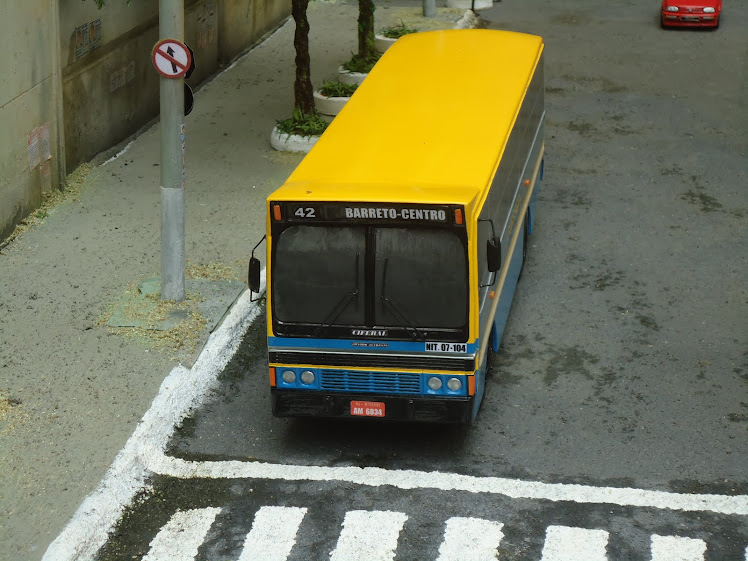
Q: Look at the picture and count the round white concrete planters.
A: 4